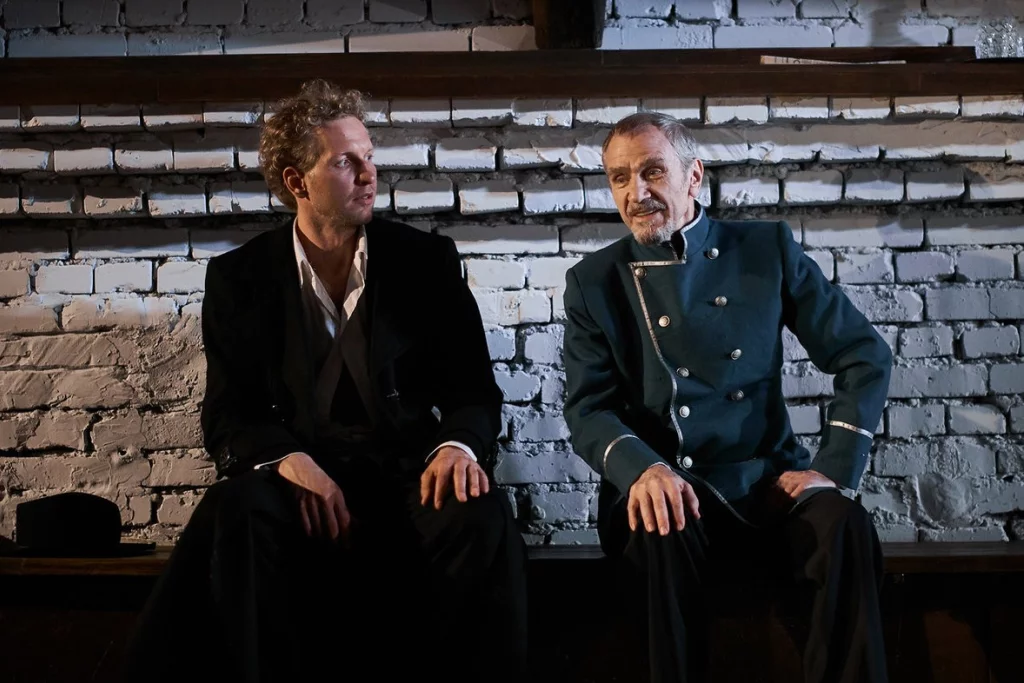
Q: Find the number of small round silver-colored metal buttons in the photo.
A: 9